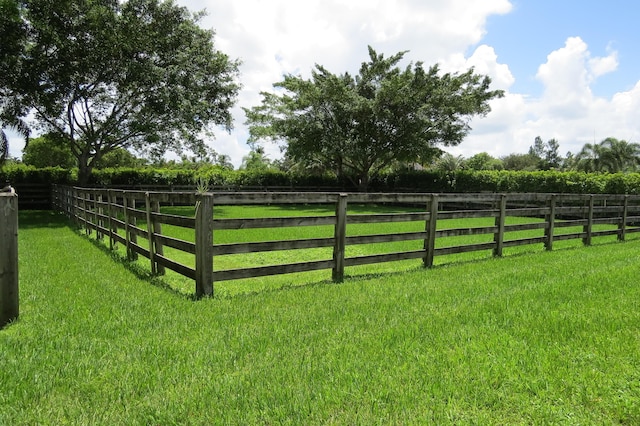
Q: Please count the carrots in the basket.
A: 0